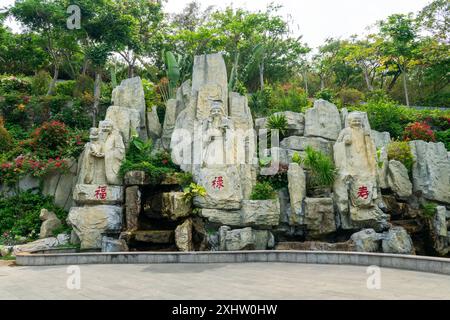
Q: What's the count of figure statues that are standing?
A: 3